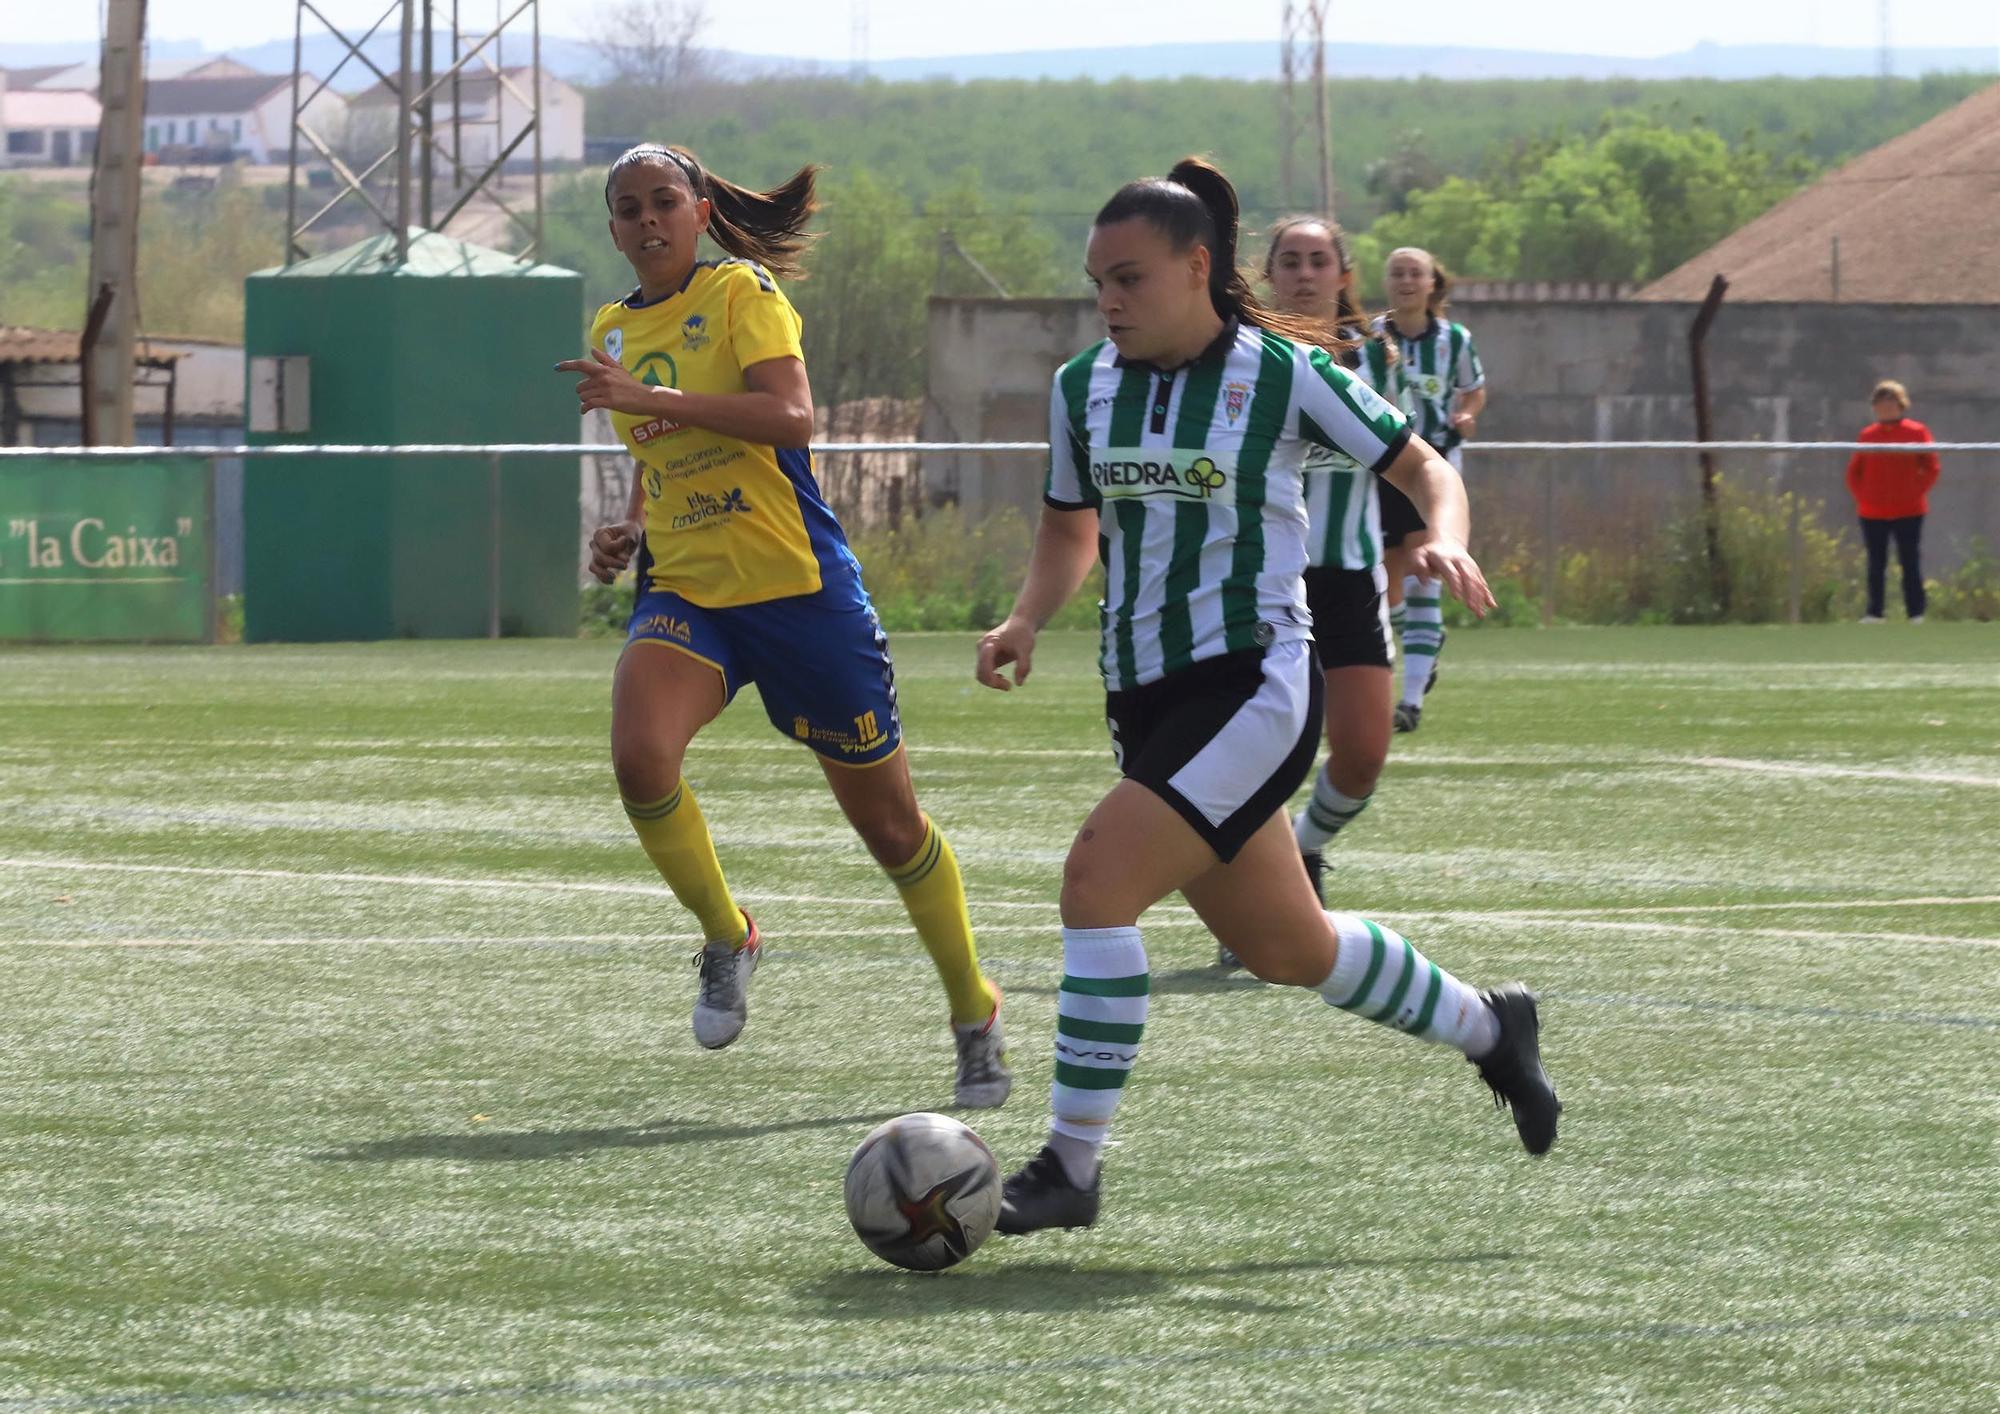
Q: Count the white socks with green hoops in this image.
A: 5